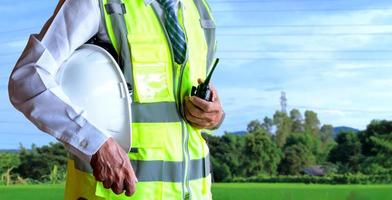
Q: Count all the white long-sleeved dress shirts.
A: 1